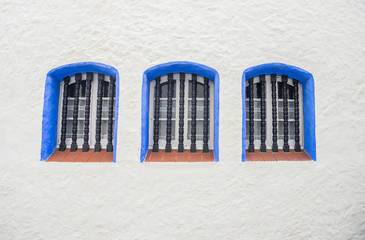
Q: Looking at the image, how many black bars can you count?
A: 15